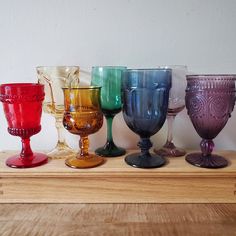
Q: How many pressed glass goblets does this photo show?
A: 7